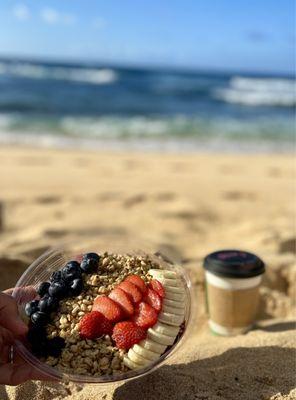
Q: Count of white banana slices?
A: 13